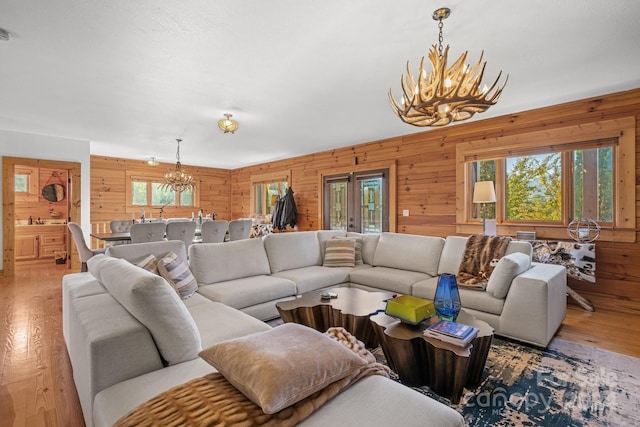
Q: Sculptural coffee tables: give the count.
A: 2